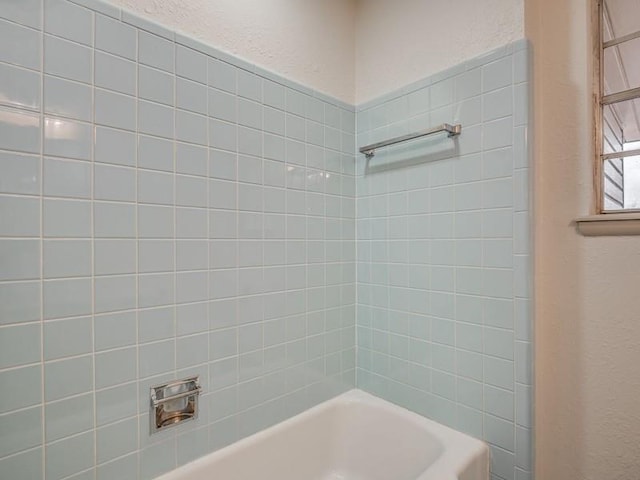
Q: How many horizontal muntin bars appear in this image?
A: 3